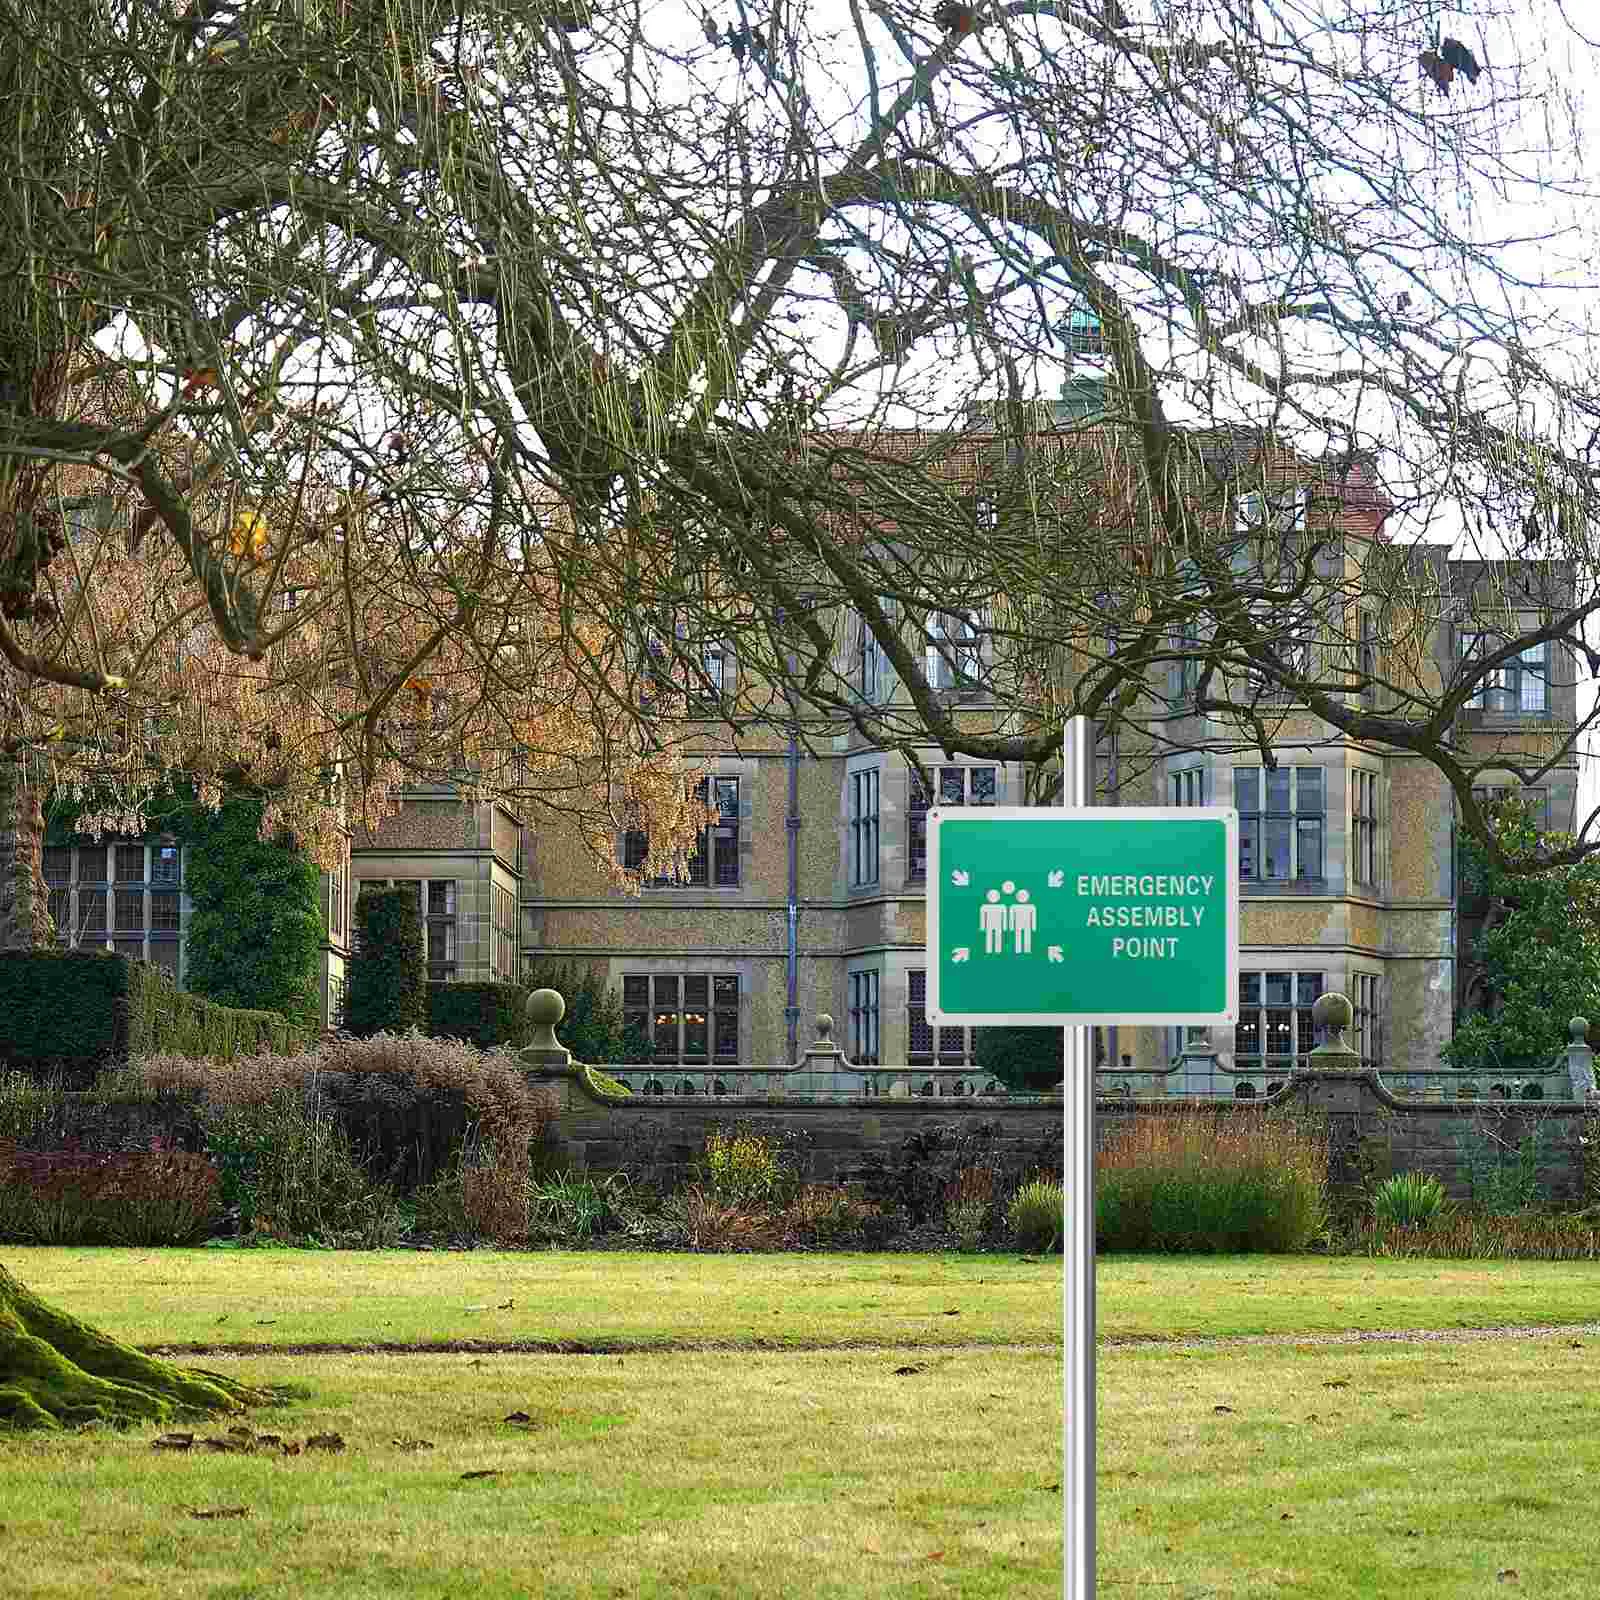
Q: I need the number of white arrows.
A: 4